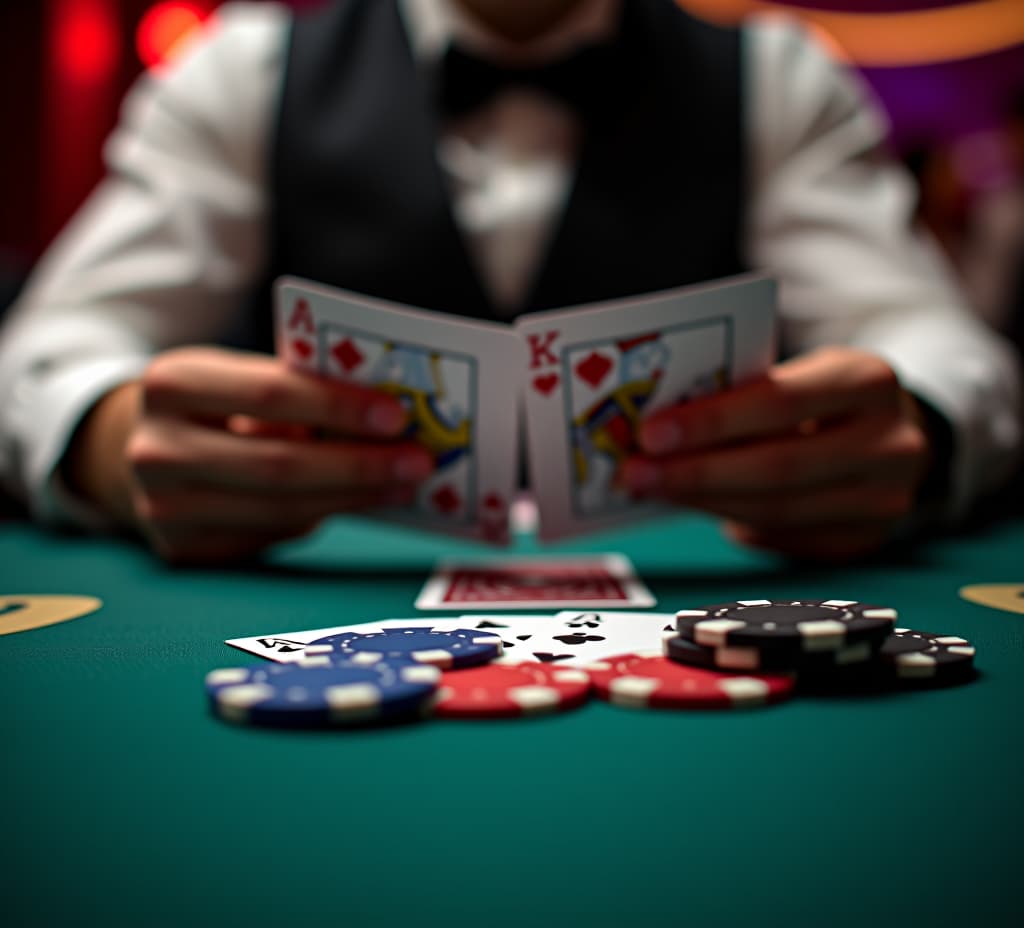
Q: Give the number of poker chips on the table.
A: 7